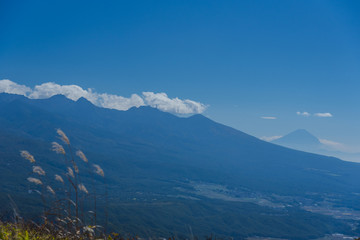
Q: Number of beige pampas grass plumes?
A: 12